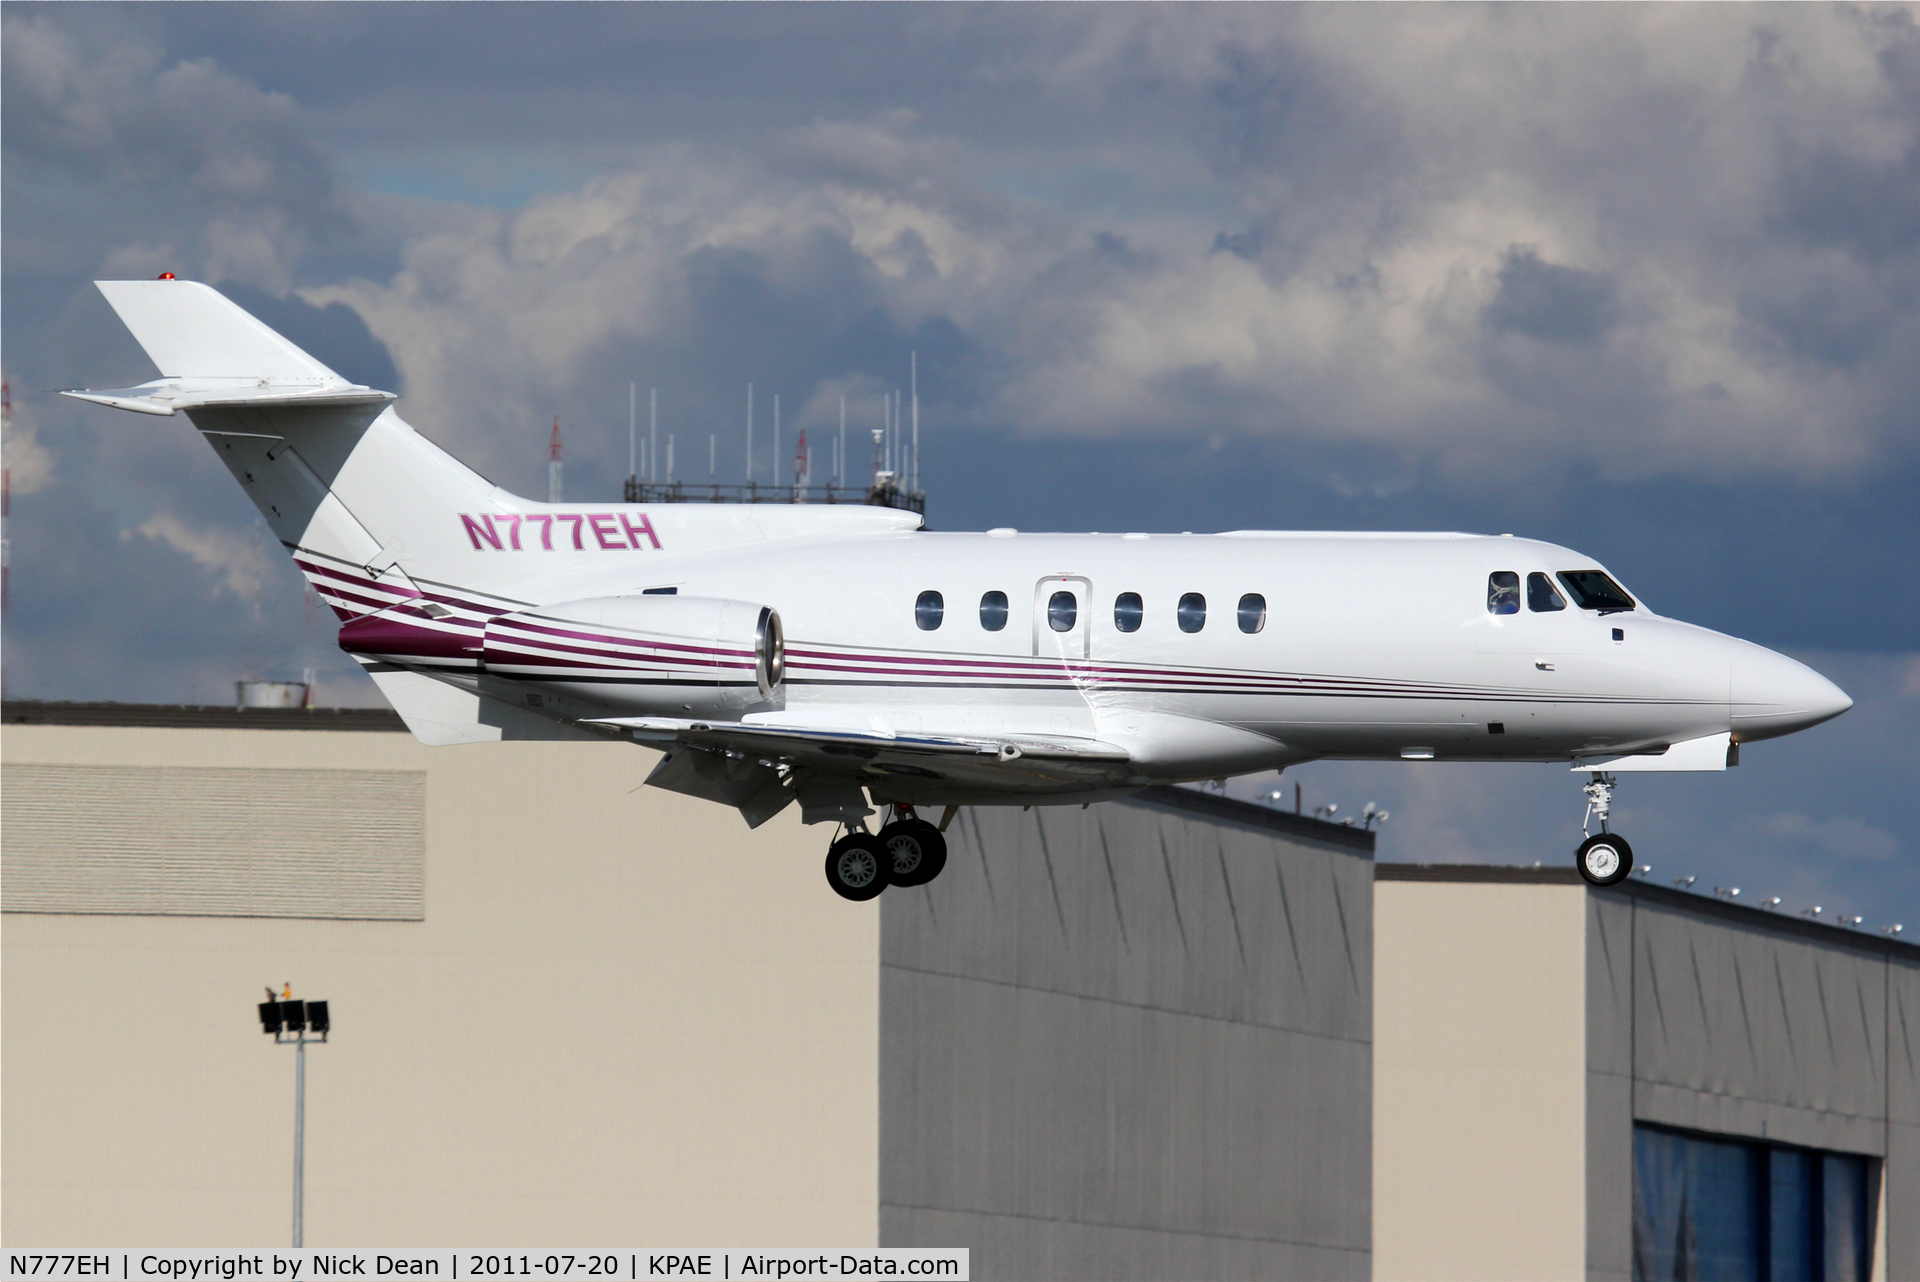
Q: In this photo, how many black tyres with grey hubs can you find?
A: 2